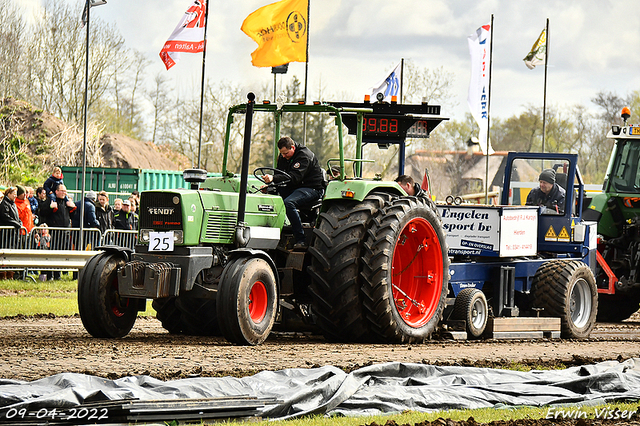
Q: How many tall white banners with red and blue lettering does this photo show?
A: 1